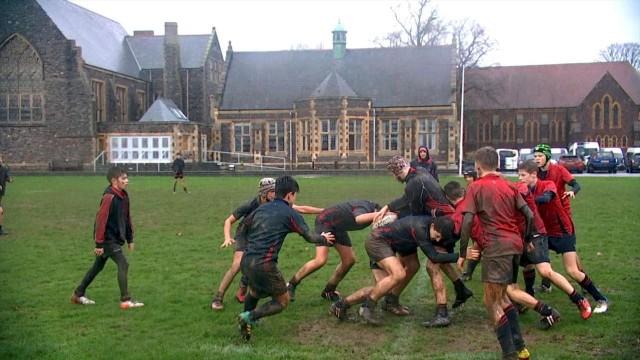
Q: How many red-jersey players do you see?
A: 5